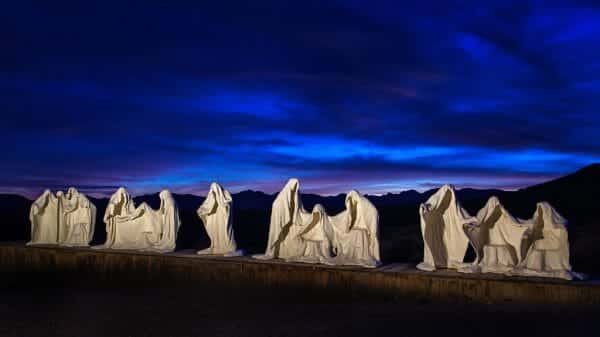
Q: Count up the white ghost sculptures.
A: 13